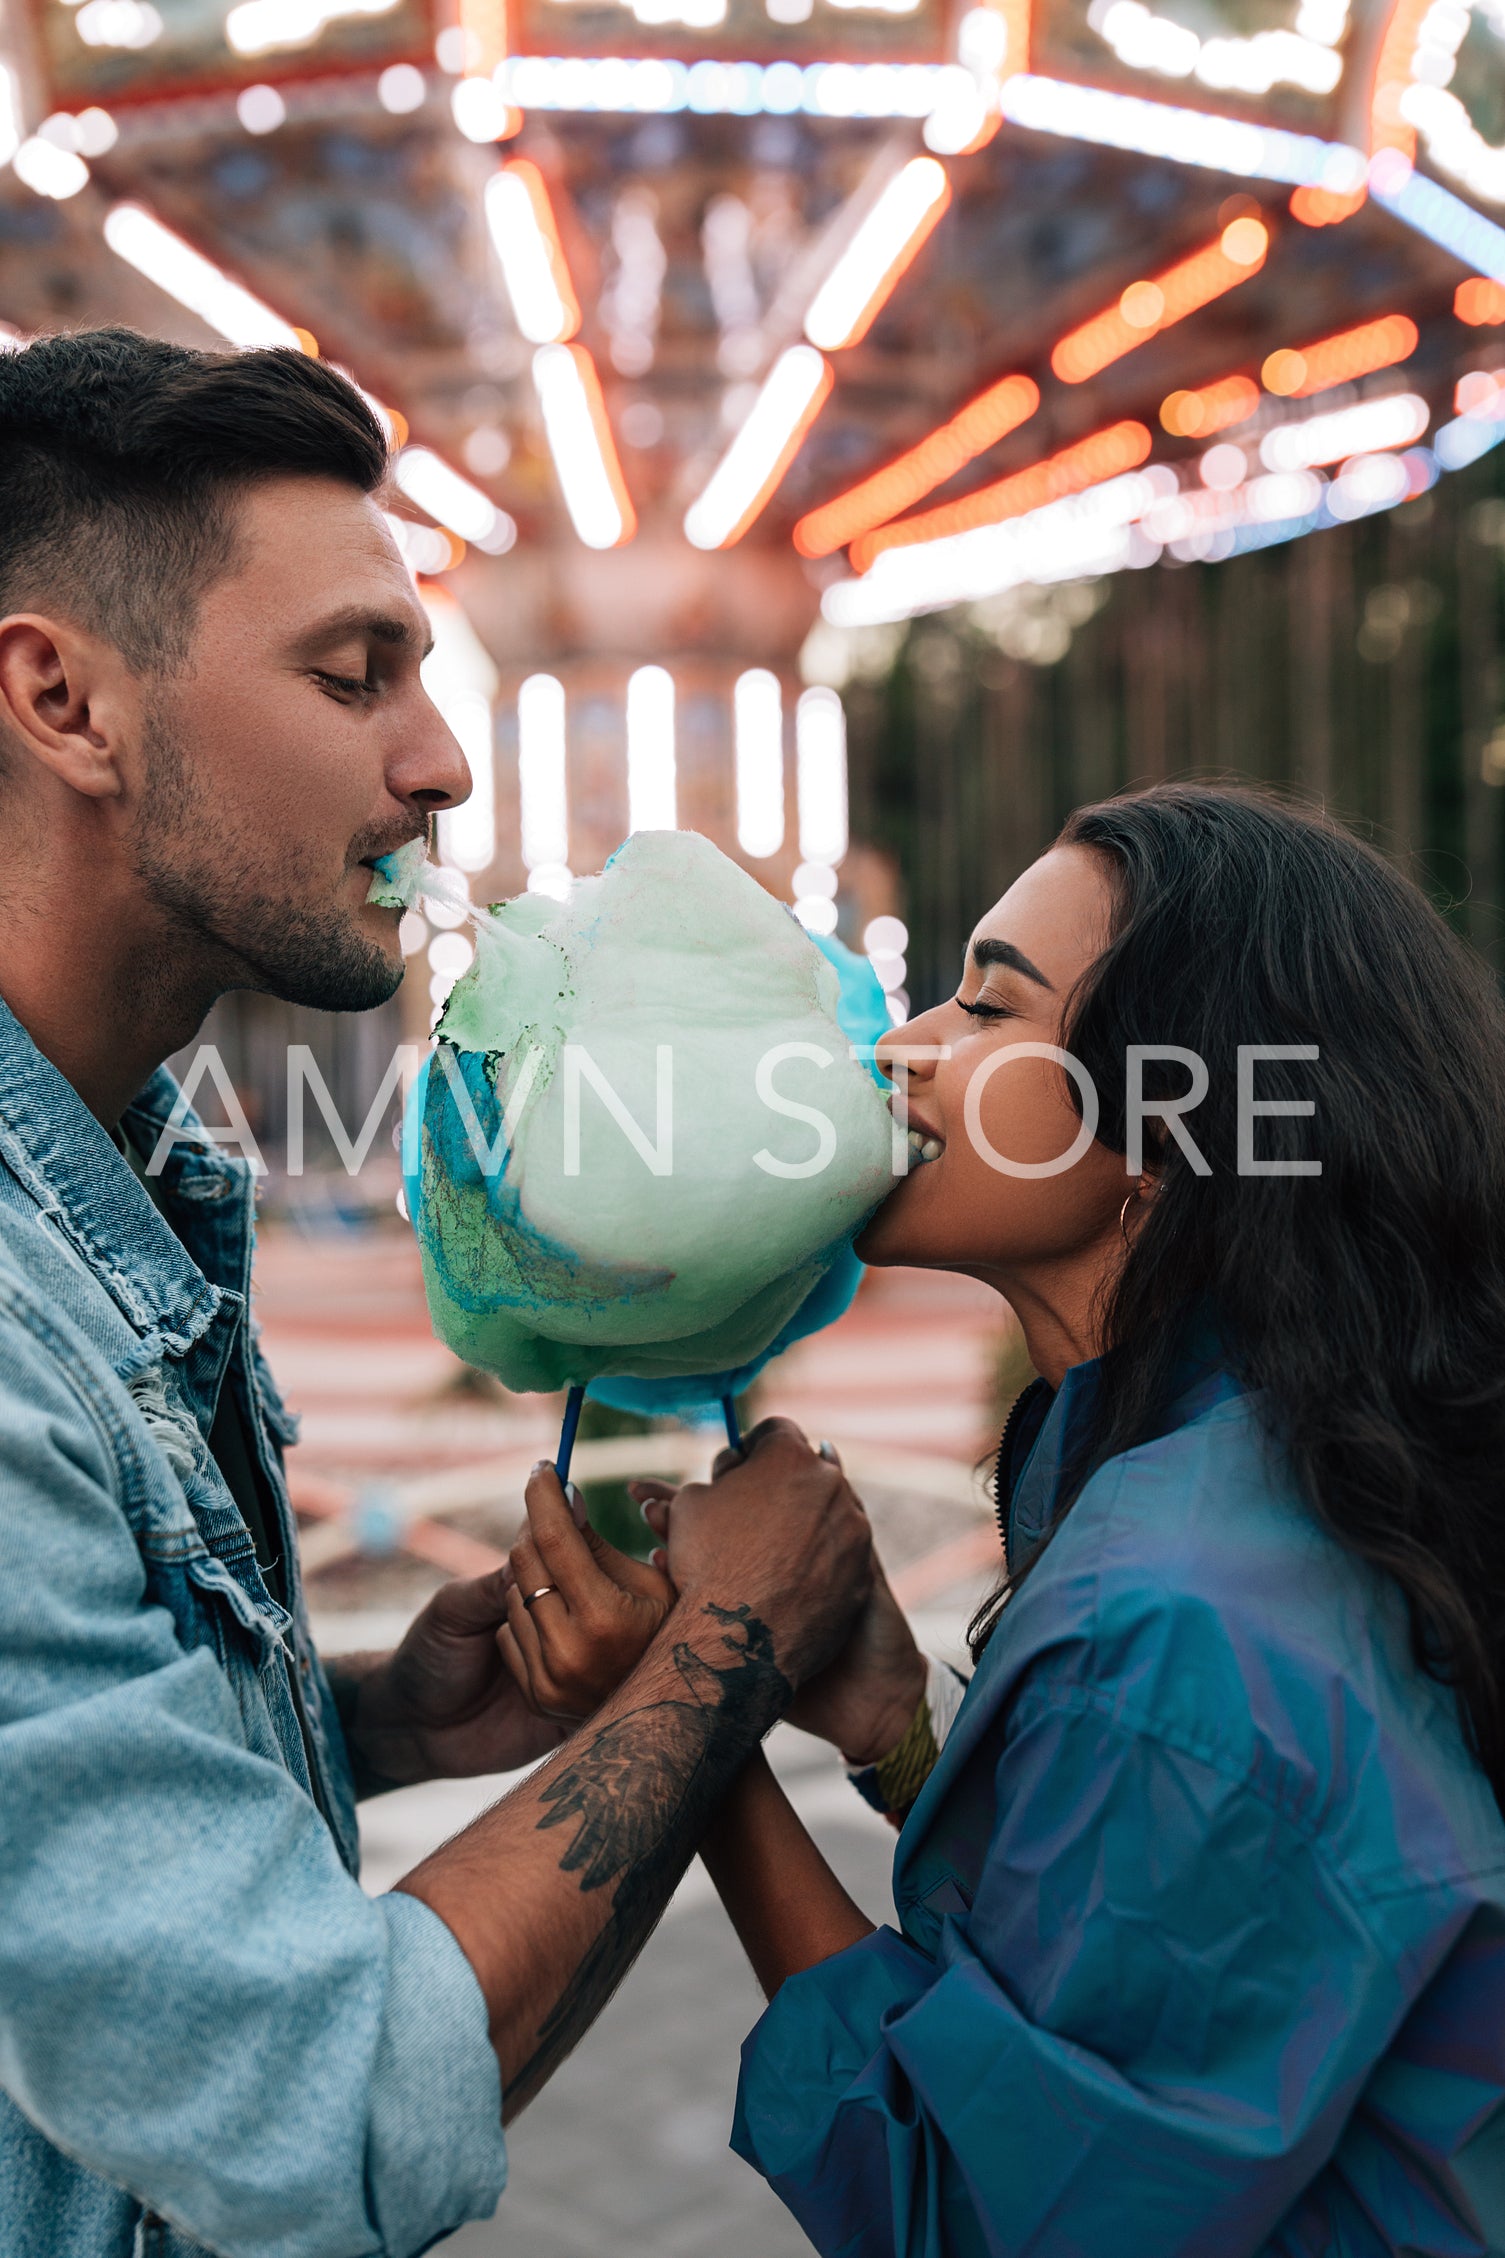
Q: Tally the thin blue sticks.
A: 2